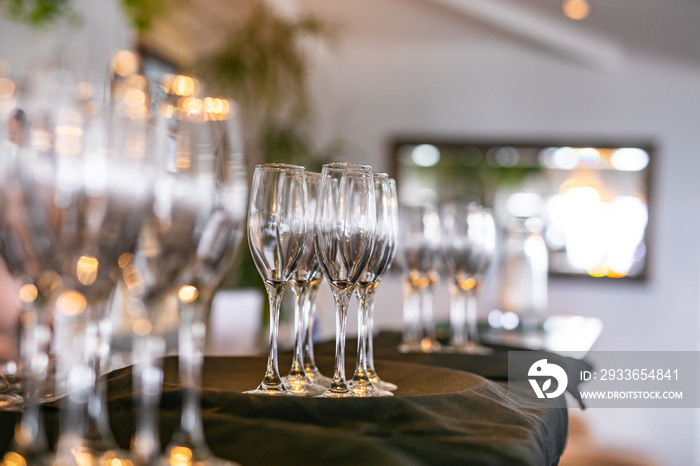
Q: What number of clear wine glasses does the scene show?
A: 6